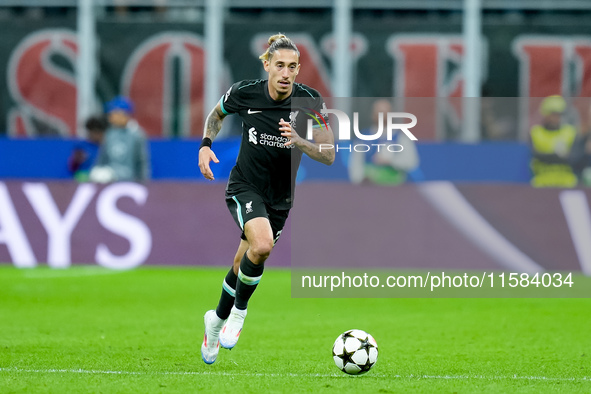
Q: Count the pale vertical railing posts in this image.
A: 4